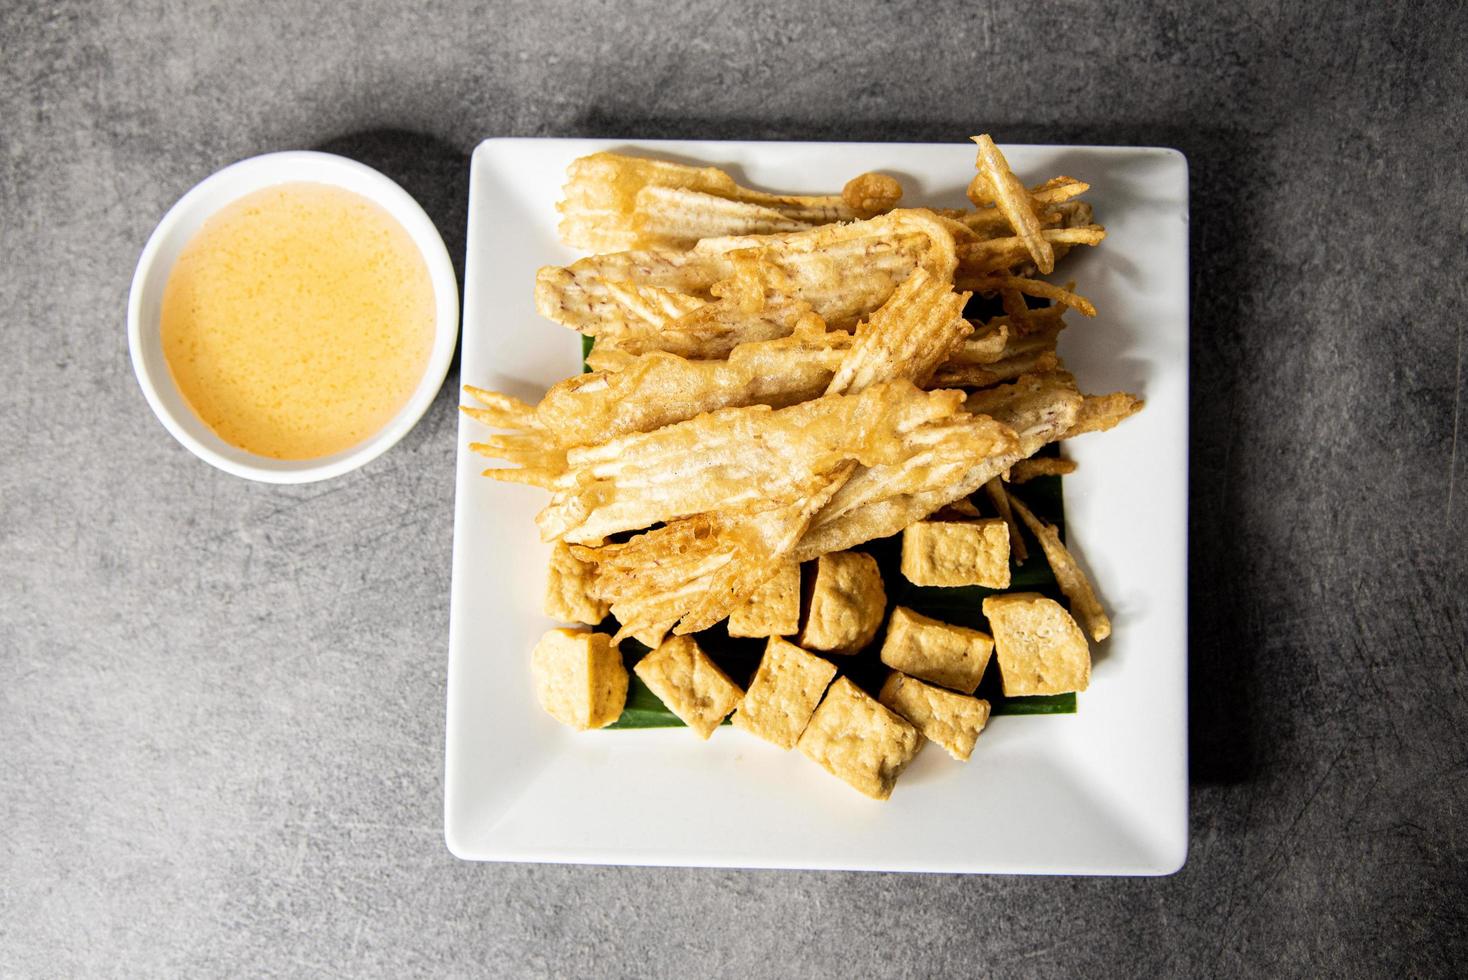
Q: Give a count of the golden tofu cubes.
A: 12